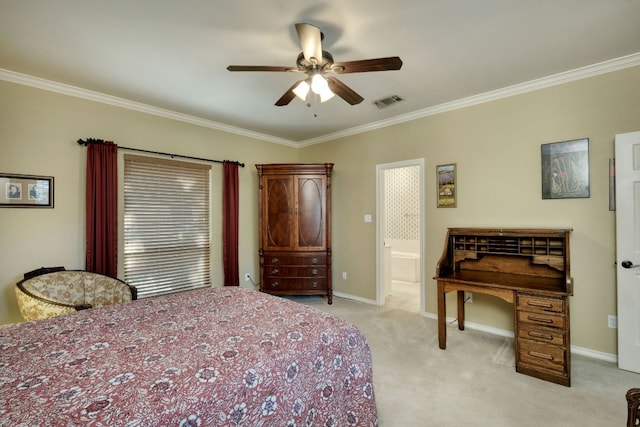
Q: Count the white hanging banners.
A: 0